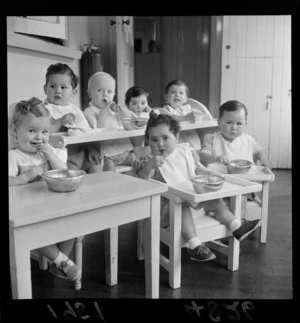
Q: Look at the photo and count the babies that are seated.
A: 7